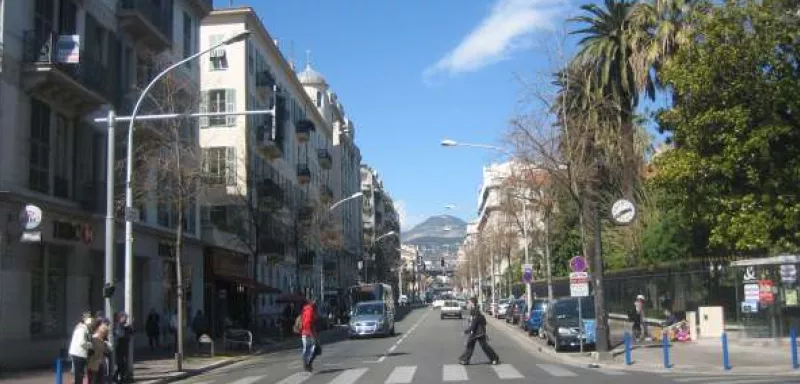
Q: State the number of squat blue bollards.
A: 5